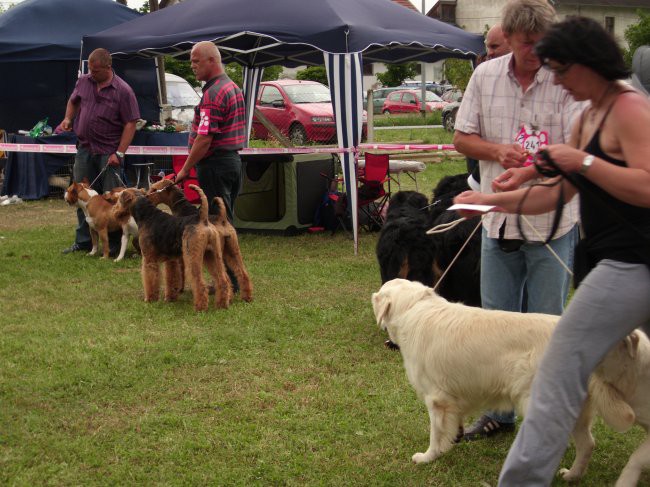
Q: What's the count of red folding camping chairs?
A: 2